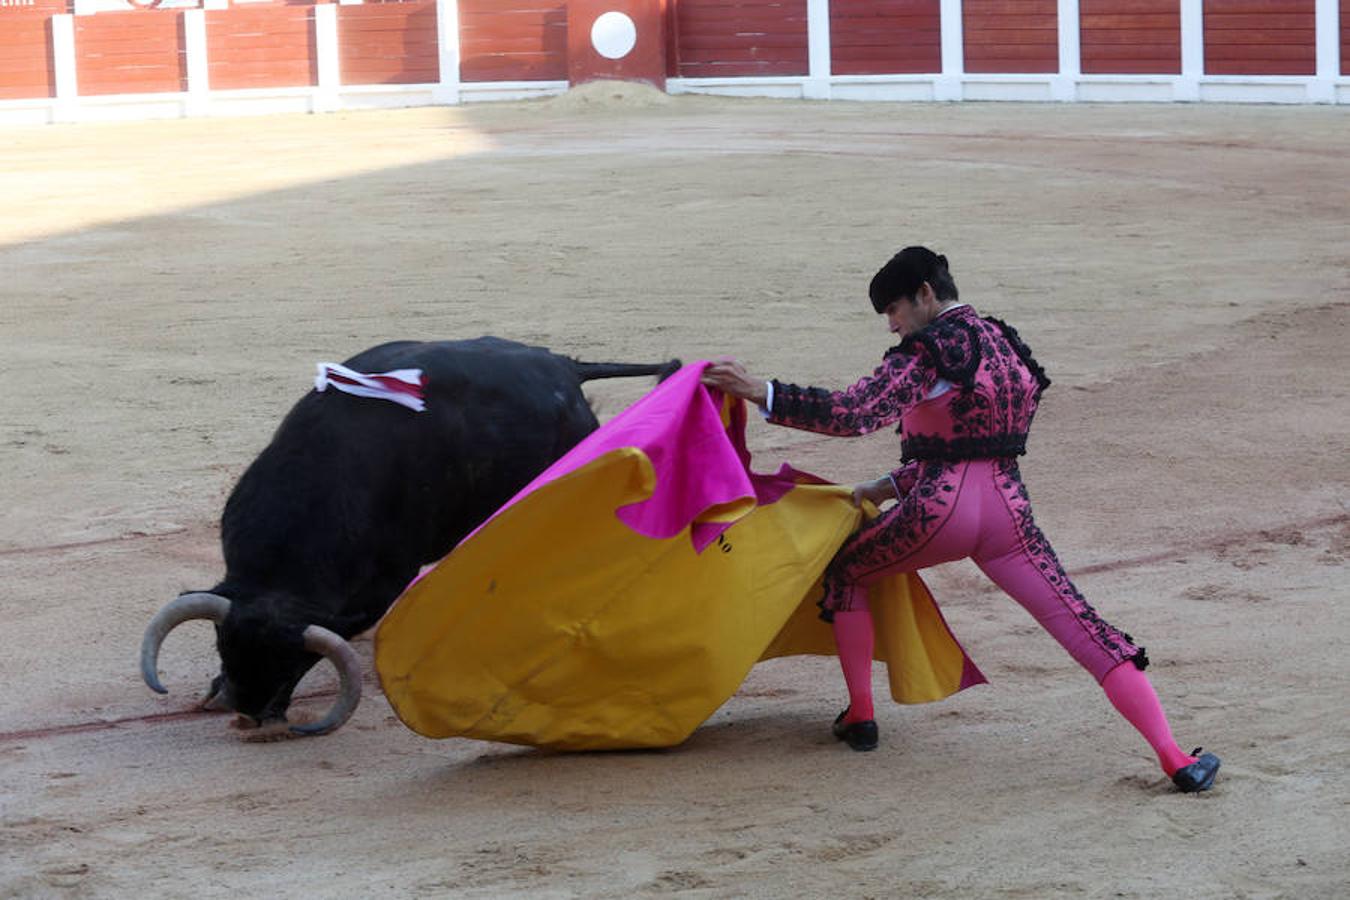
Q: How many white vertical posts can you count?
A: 9